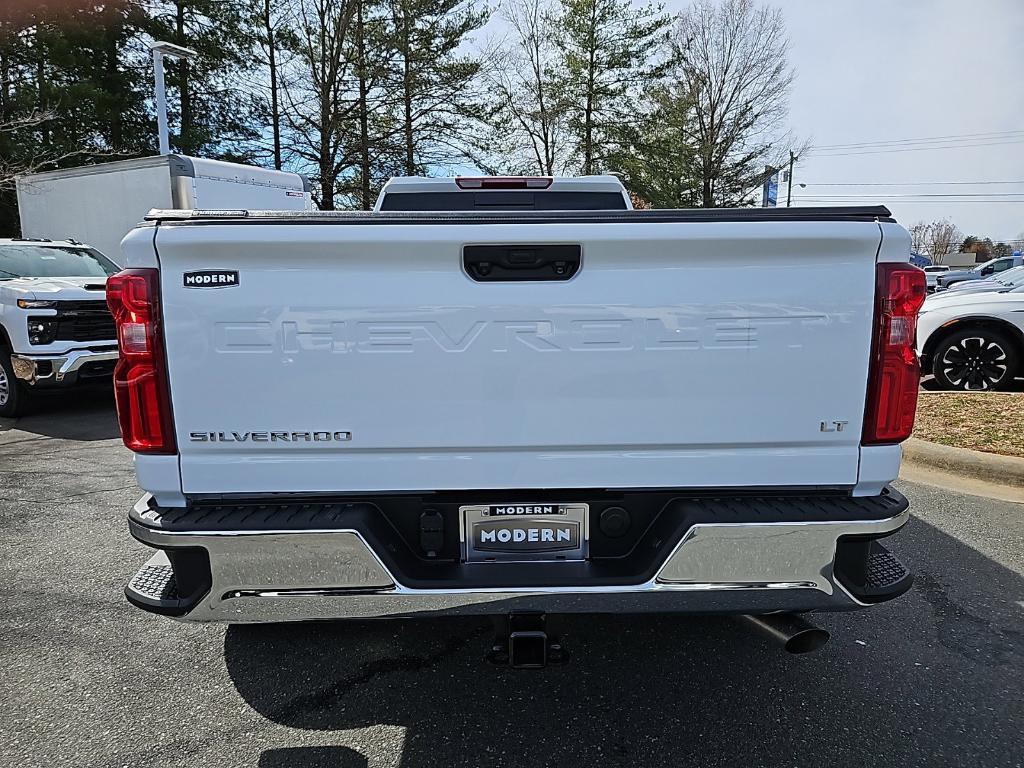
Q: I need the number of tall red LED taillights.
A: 2